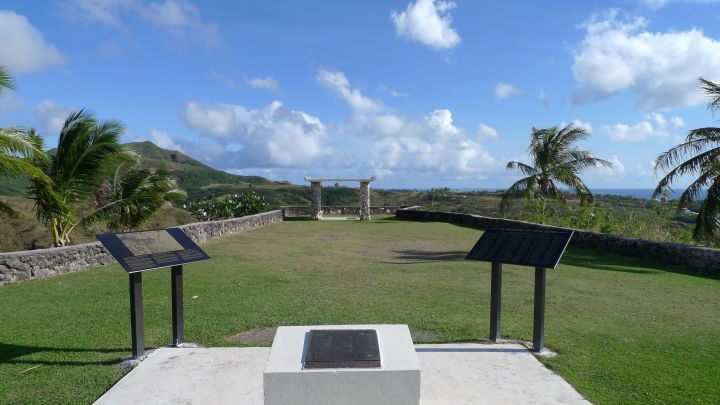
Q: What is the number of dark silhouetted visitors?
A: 0